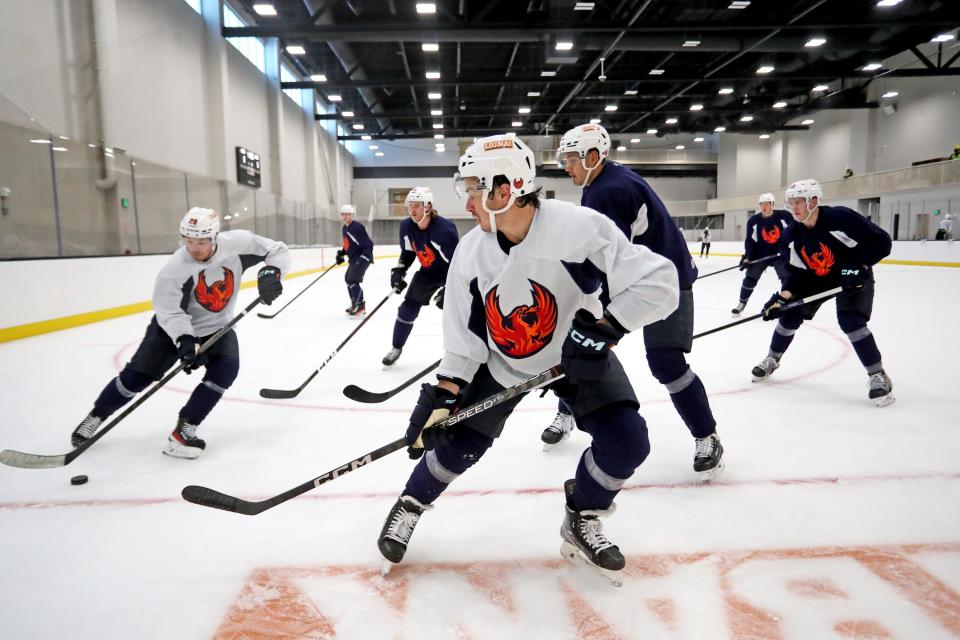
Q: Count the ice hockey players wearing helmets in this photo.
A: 7